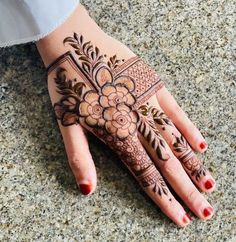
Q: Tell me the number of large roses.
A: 3